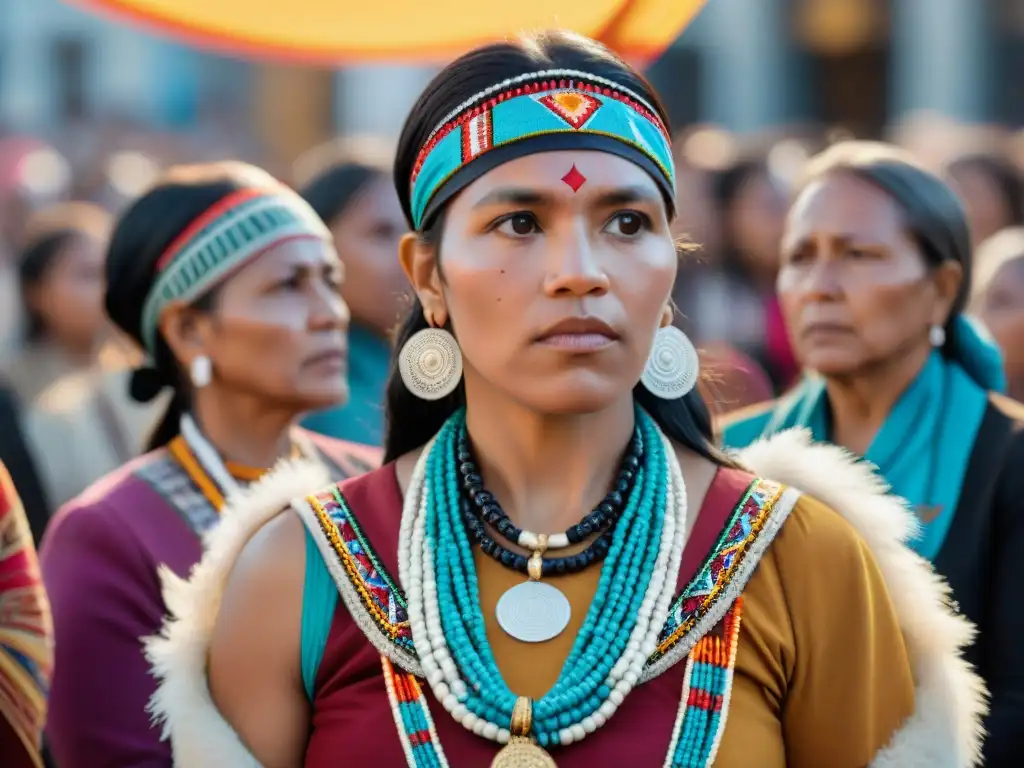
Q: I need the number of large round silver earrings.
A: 2